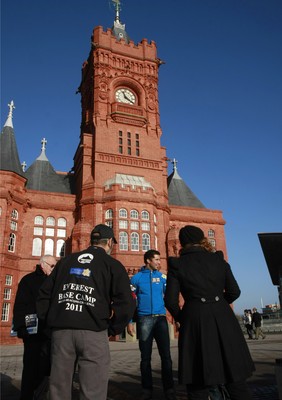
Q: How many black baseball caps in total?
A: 1